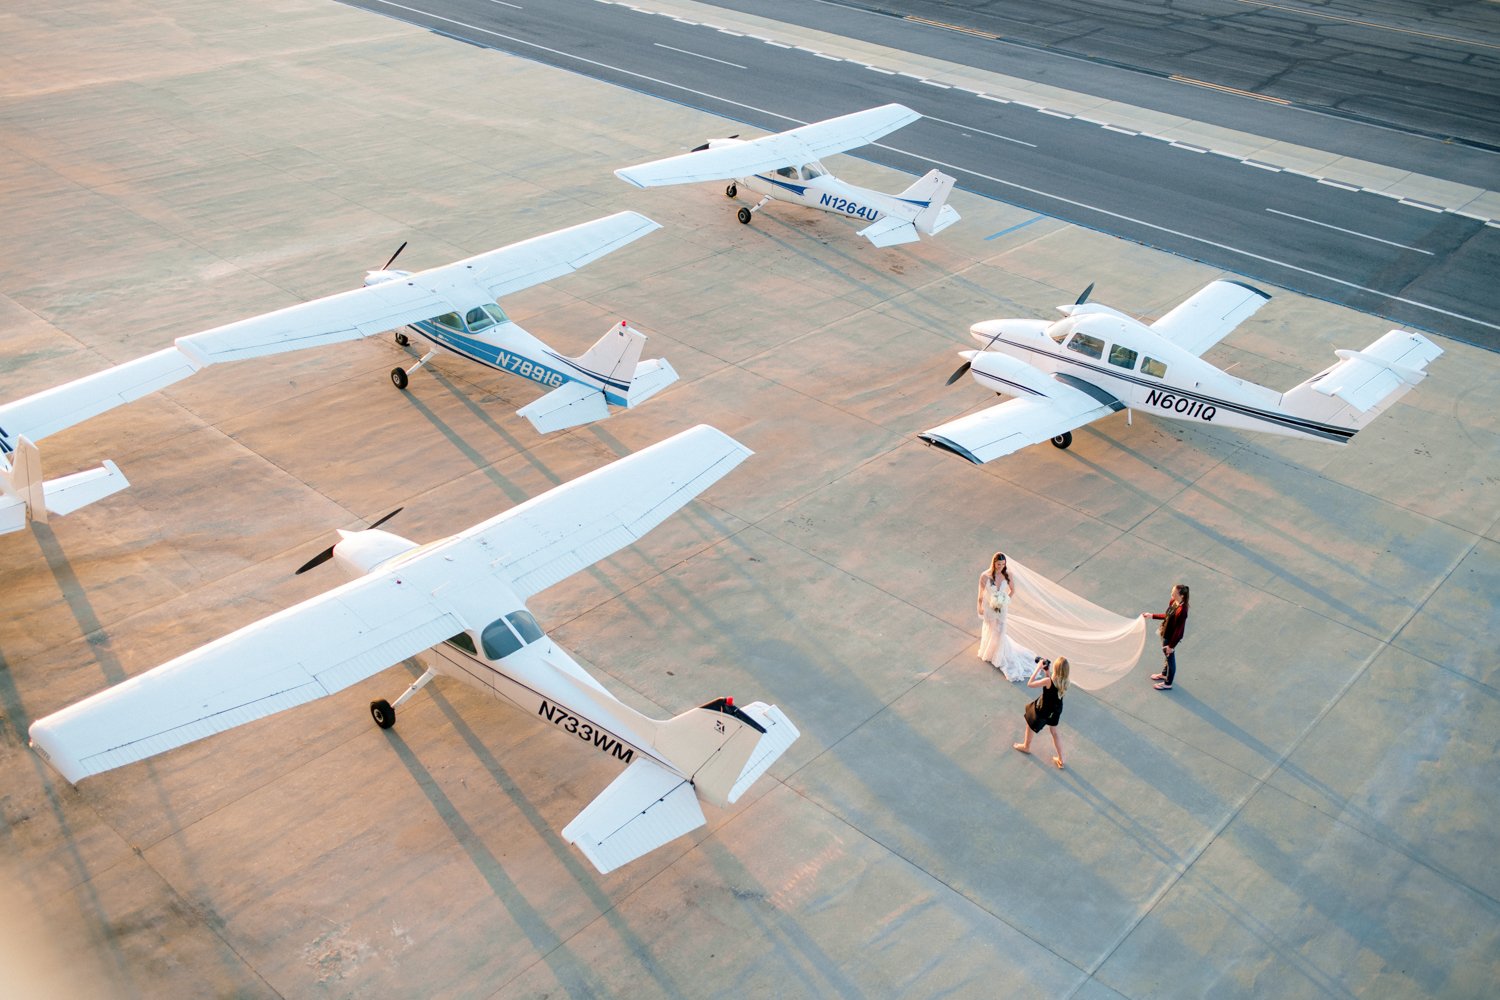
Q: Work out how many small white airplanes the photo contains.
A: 5